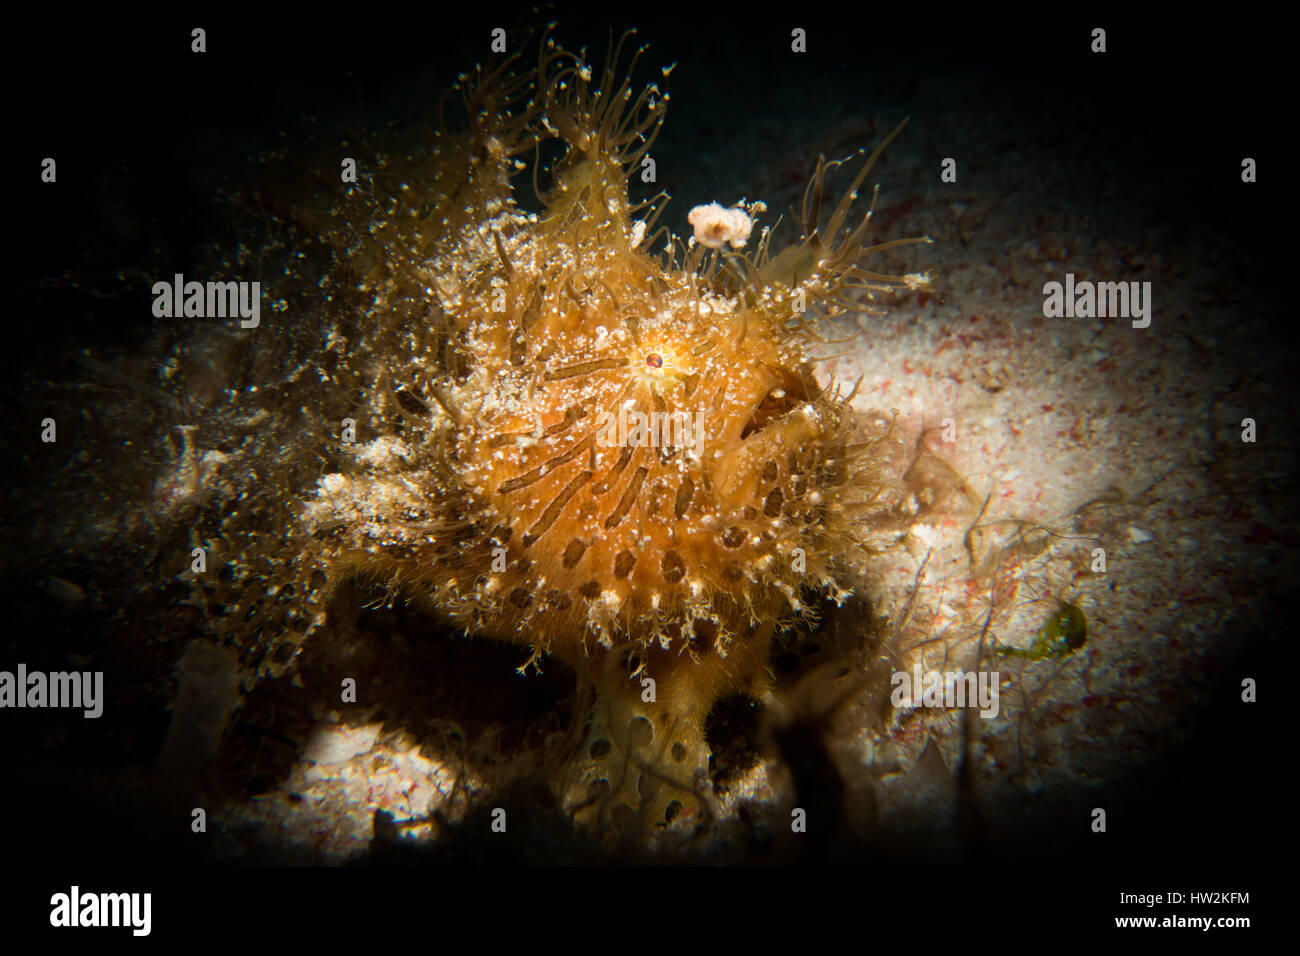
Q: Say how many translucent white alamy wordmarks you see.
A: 5